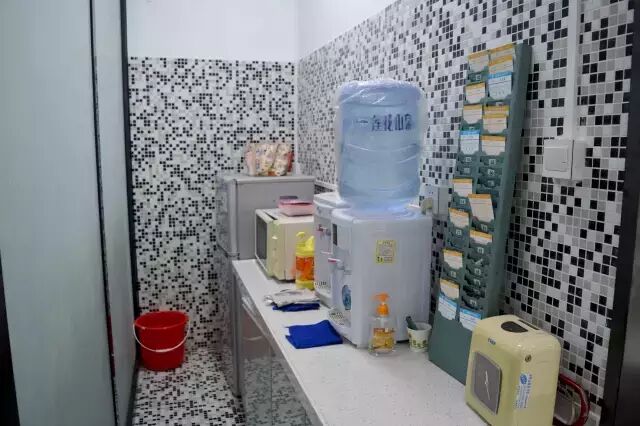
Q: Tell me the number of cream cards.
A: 14